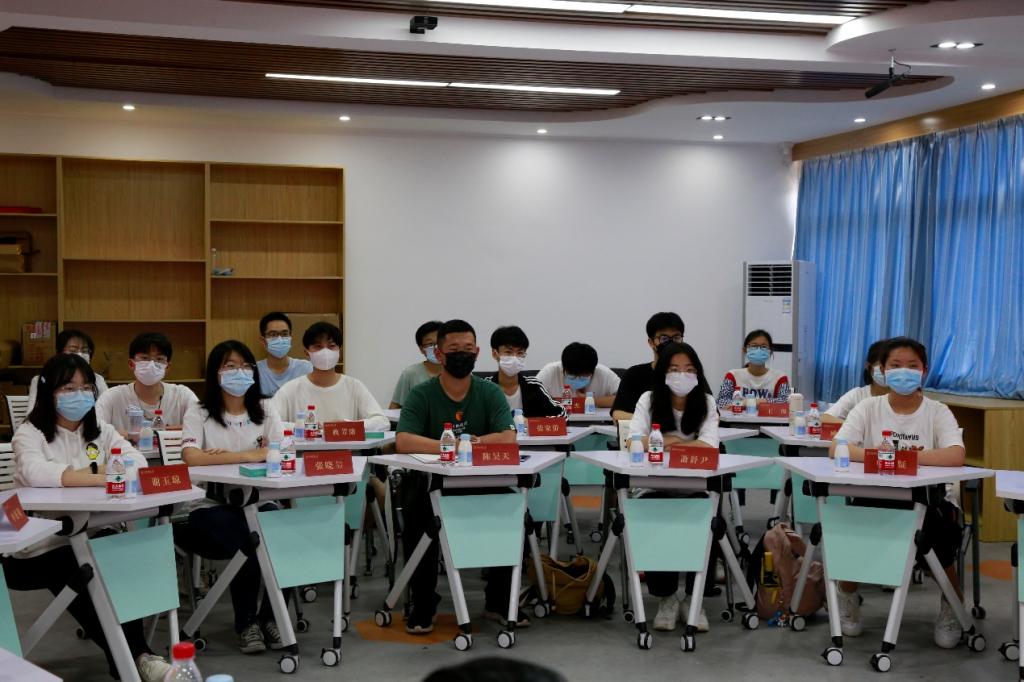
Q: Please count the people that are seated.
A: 15